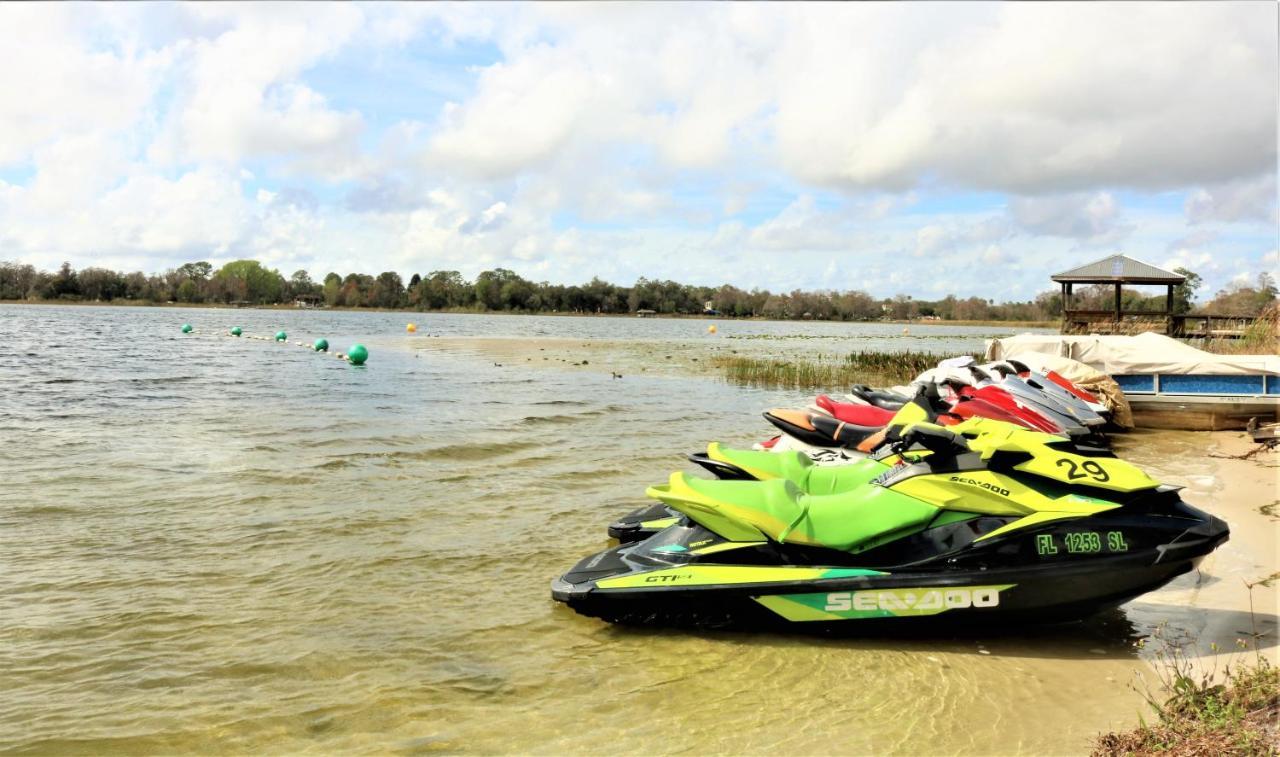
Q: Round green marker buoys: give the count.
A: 5